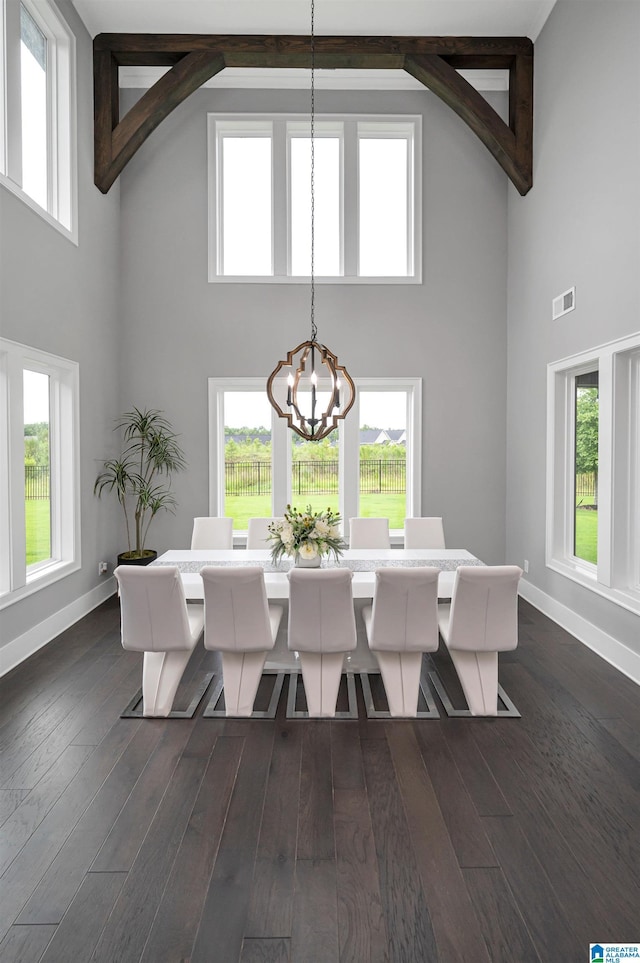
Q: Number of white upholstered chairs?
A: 9